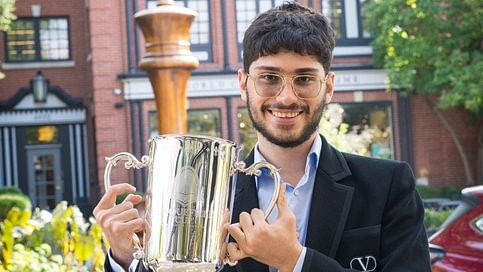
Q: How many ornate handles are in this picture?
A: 2